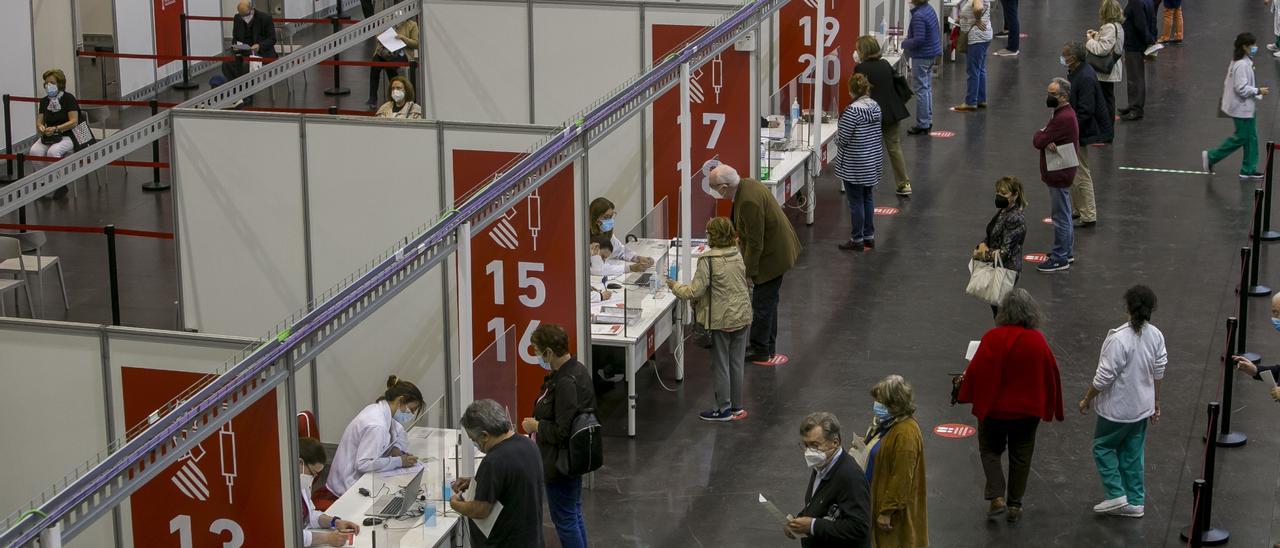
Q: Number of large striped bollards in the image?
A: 0